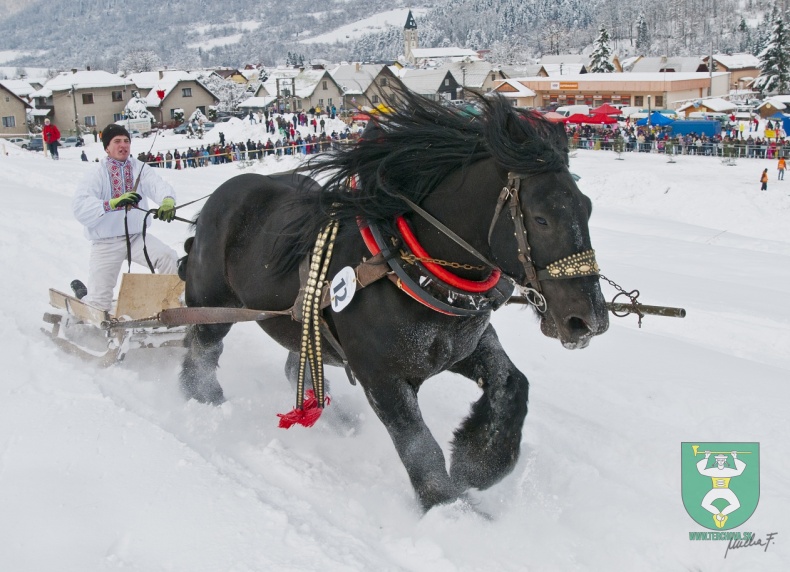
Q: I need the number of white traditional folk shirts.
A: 1